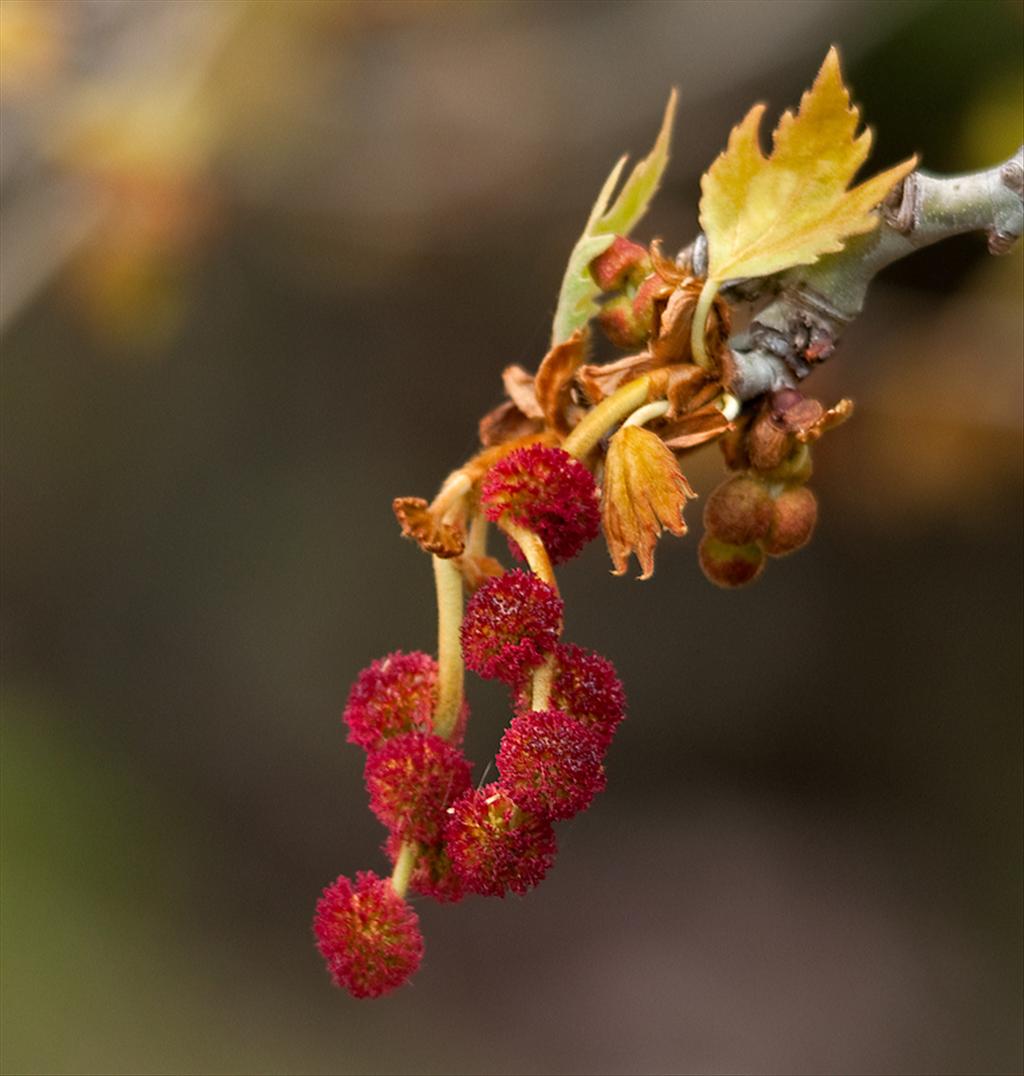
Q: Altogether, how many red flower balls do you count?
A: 9